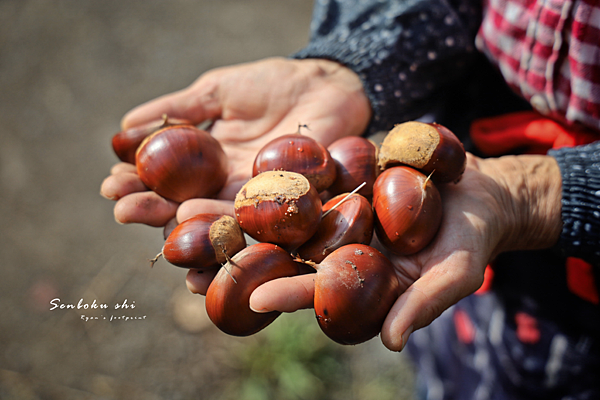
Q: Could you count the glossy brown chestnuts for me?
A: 11